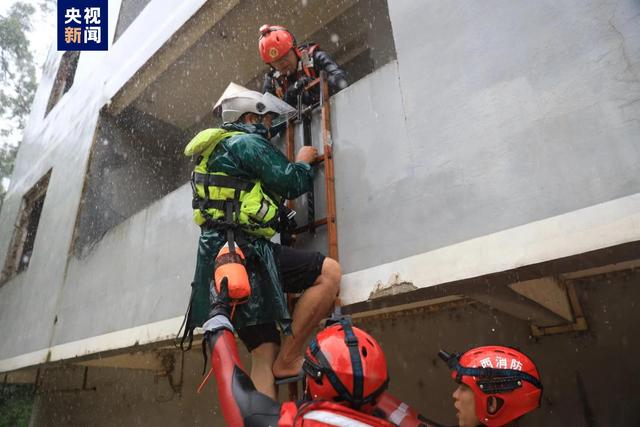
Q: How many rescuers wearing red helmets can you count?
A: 3